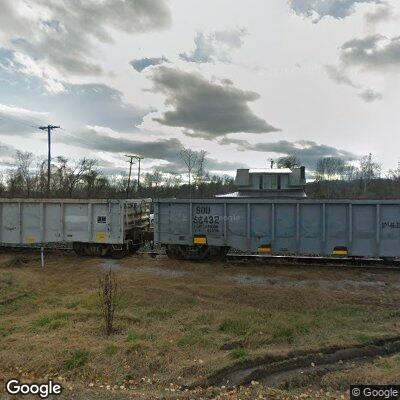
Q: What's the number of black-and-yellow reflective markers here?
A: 3